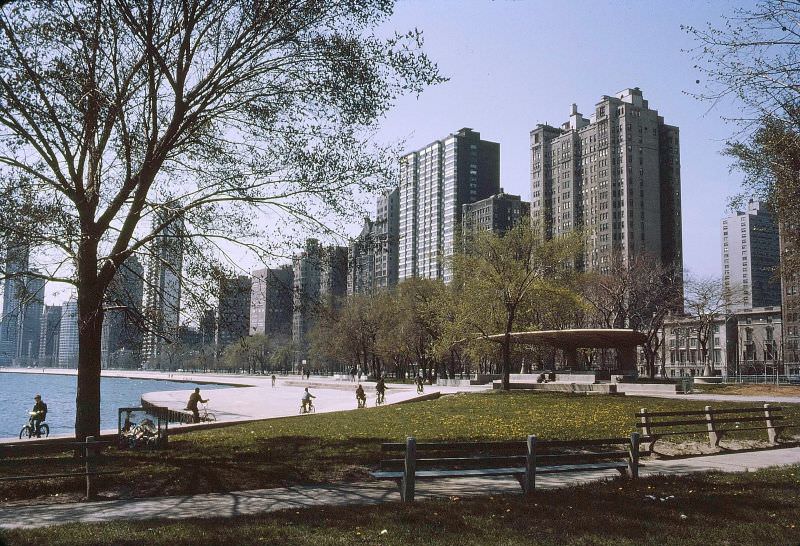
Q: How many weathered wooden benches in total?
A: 3